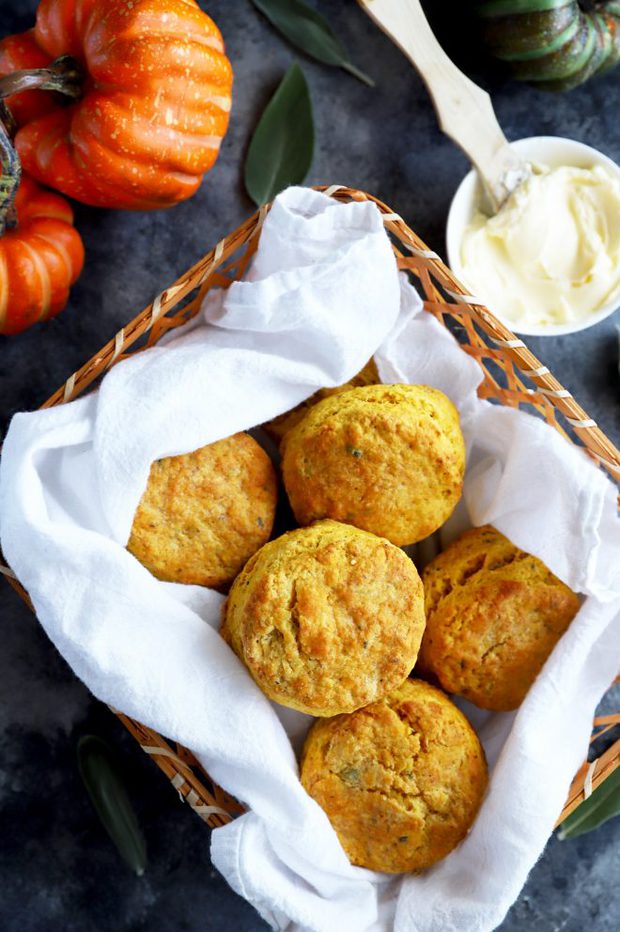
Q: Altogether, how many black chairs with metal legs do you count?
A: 0